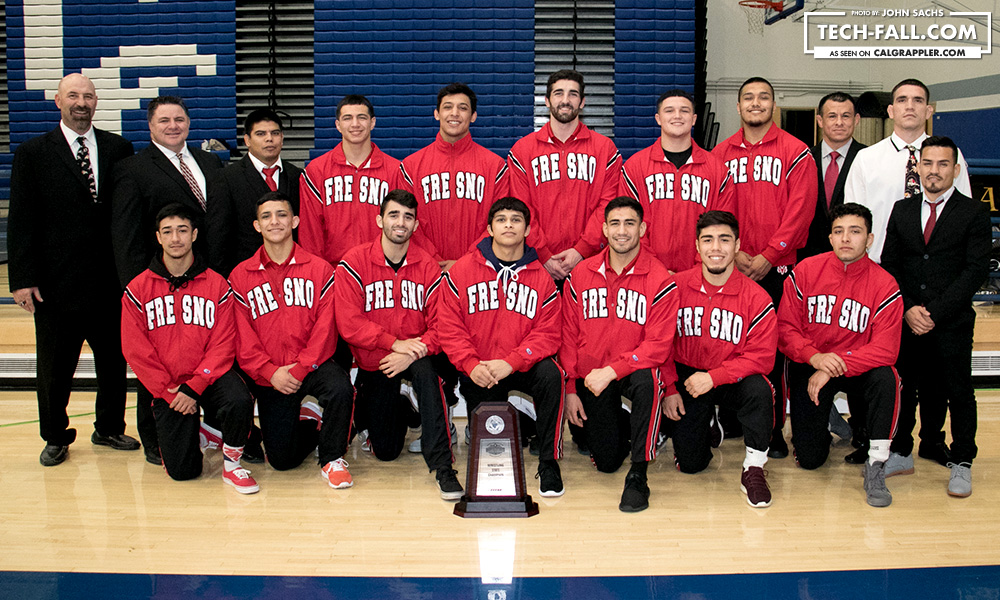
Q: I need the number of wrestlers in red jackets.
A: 12